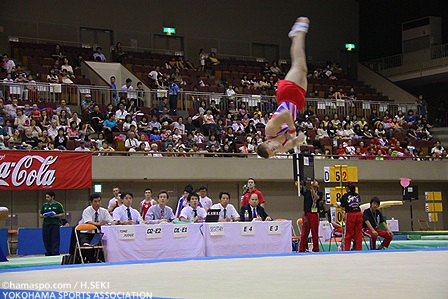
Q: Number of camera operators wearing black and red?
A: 3